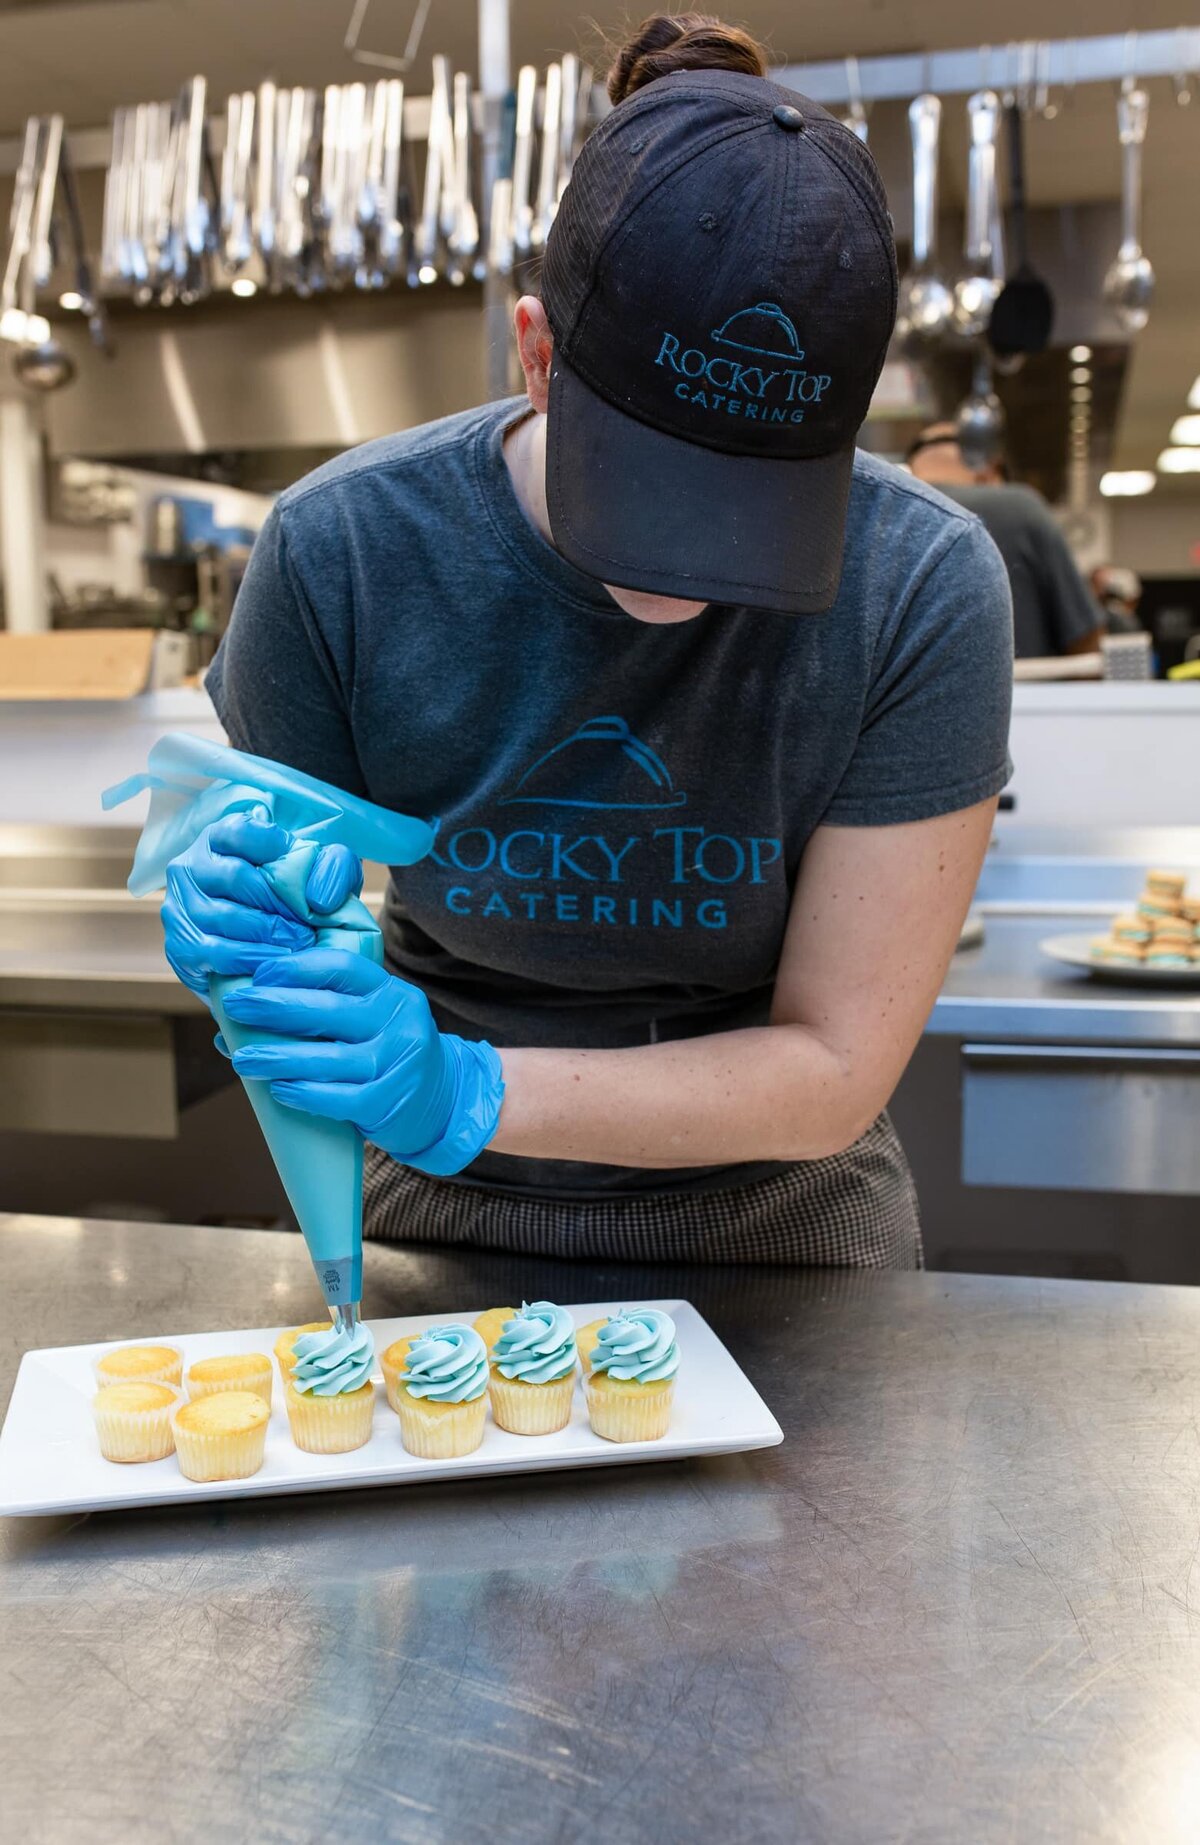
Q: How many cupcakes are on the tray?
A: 12